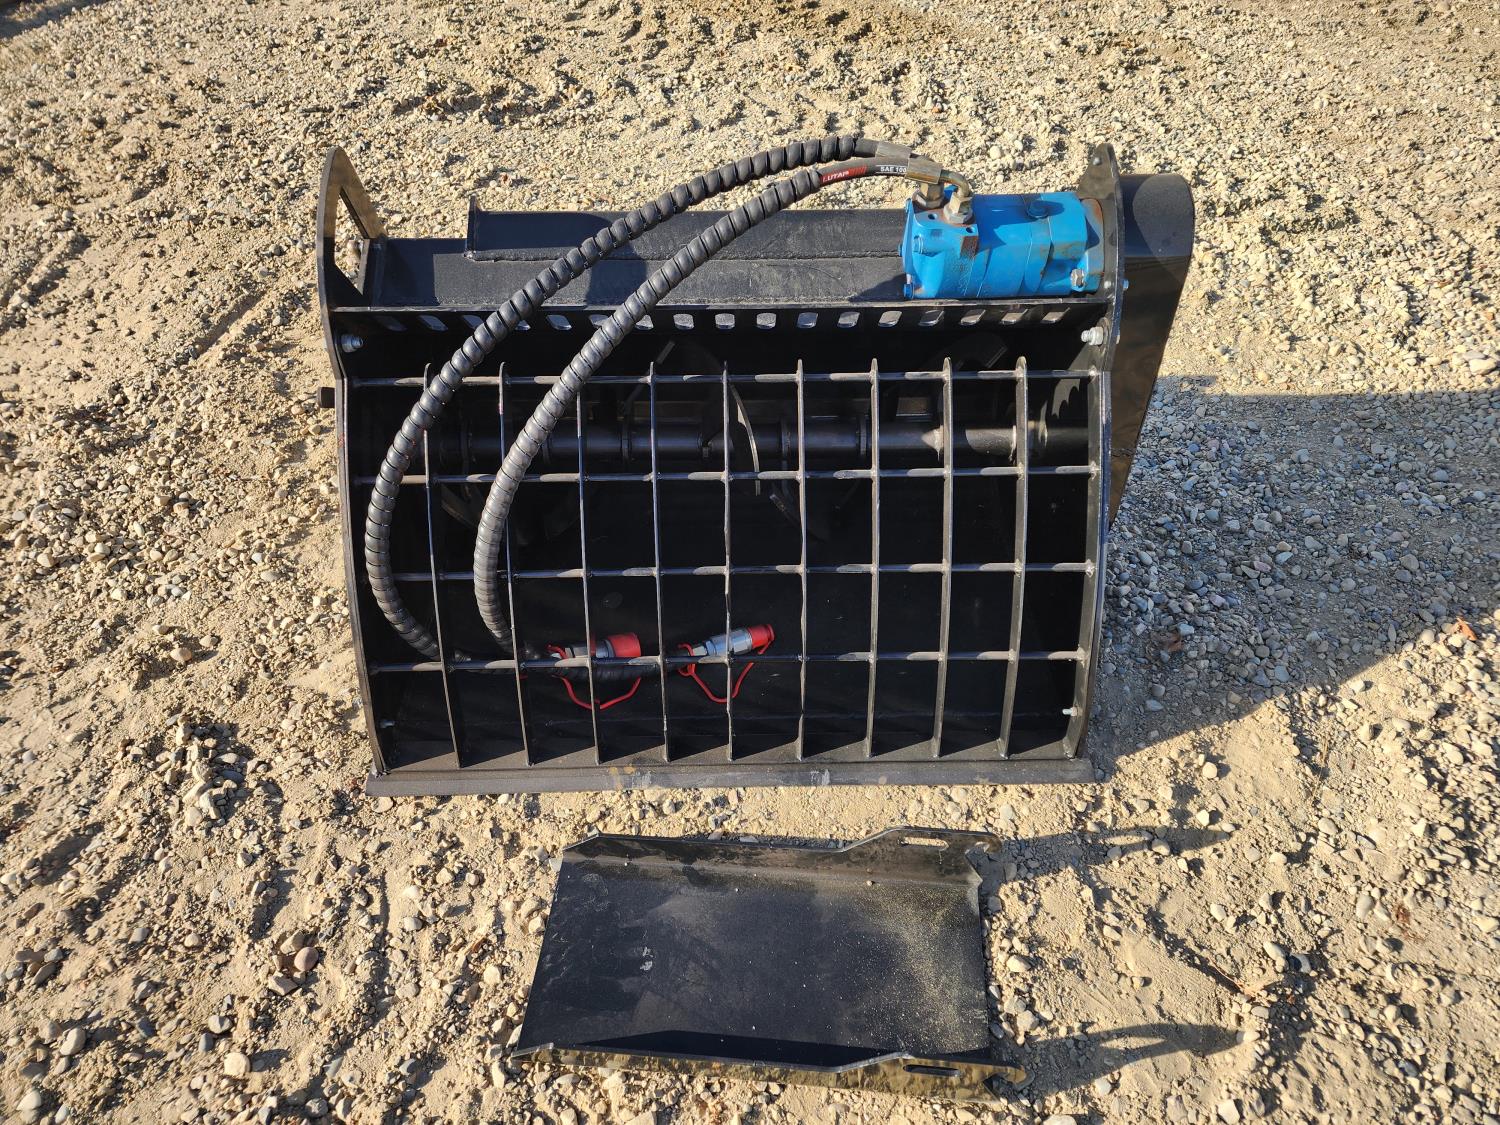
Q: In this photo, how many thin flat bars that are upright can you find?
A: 9